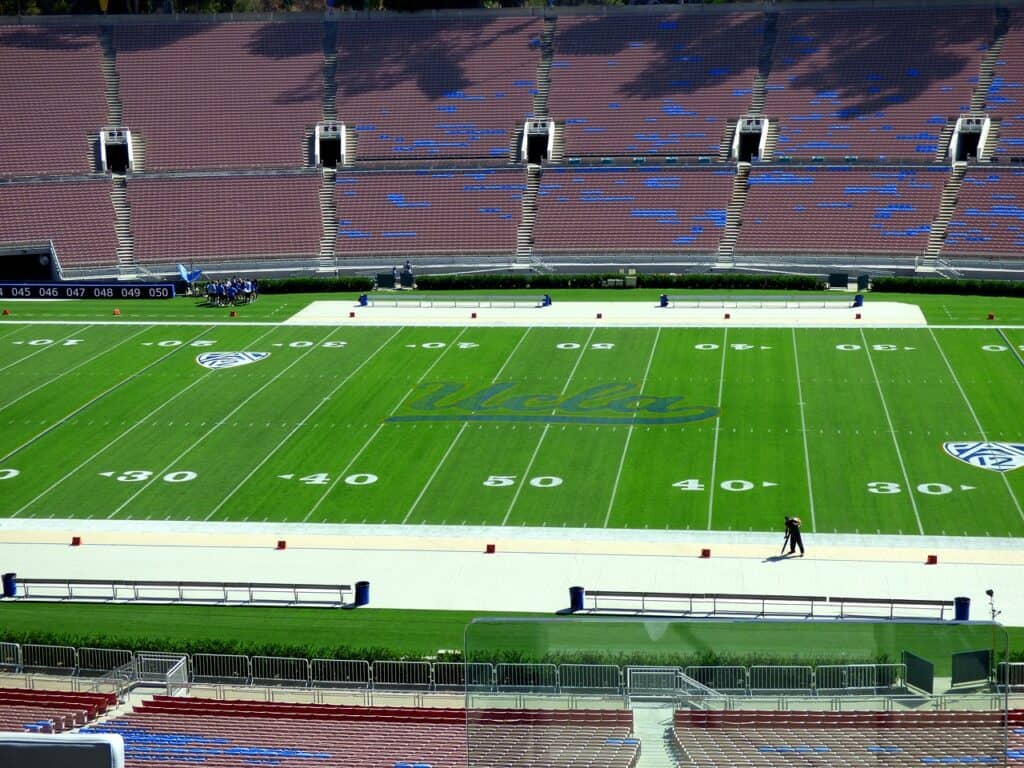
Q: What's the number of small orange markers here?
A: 14